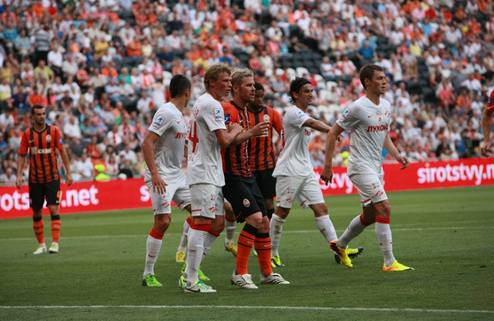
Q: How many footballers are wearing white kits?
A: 4